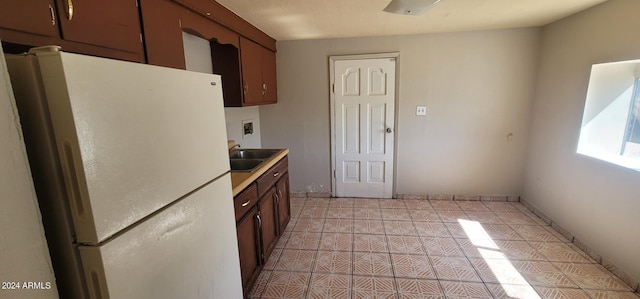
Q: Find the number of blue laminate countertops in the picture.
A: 0